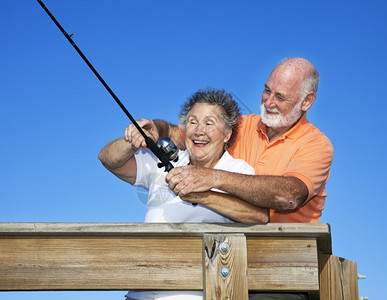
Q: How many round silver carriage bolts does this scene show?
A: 2